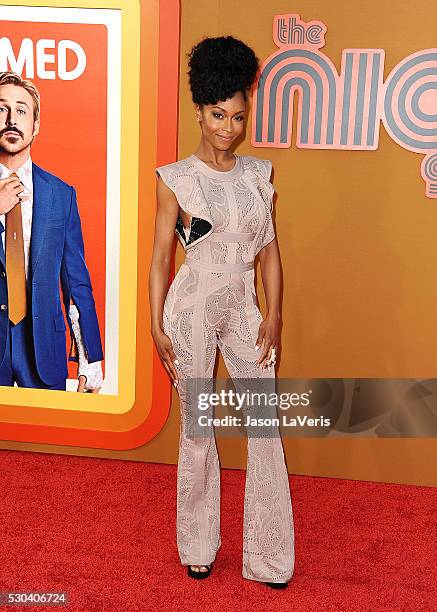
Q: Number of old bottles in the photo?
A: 0